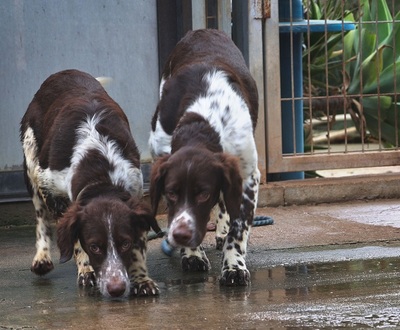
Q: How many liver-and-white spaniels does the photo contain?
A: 2